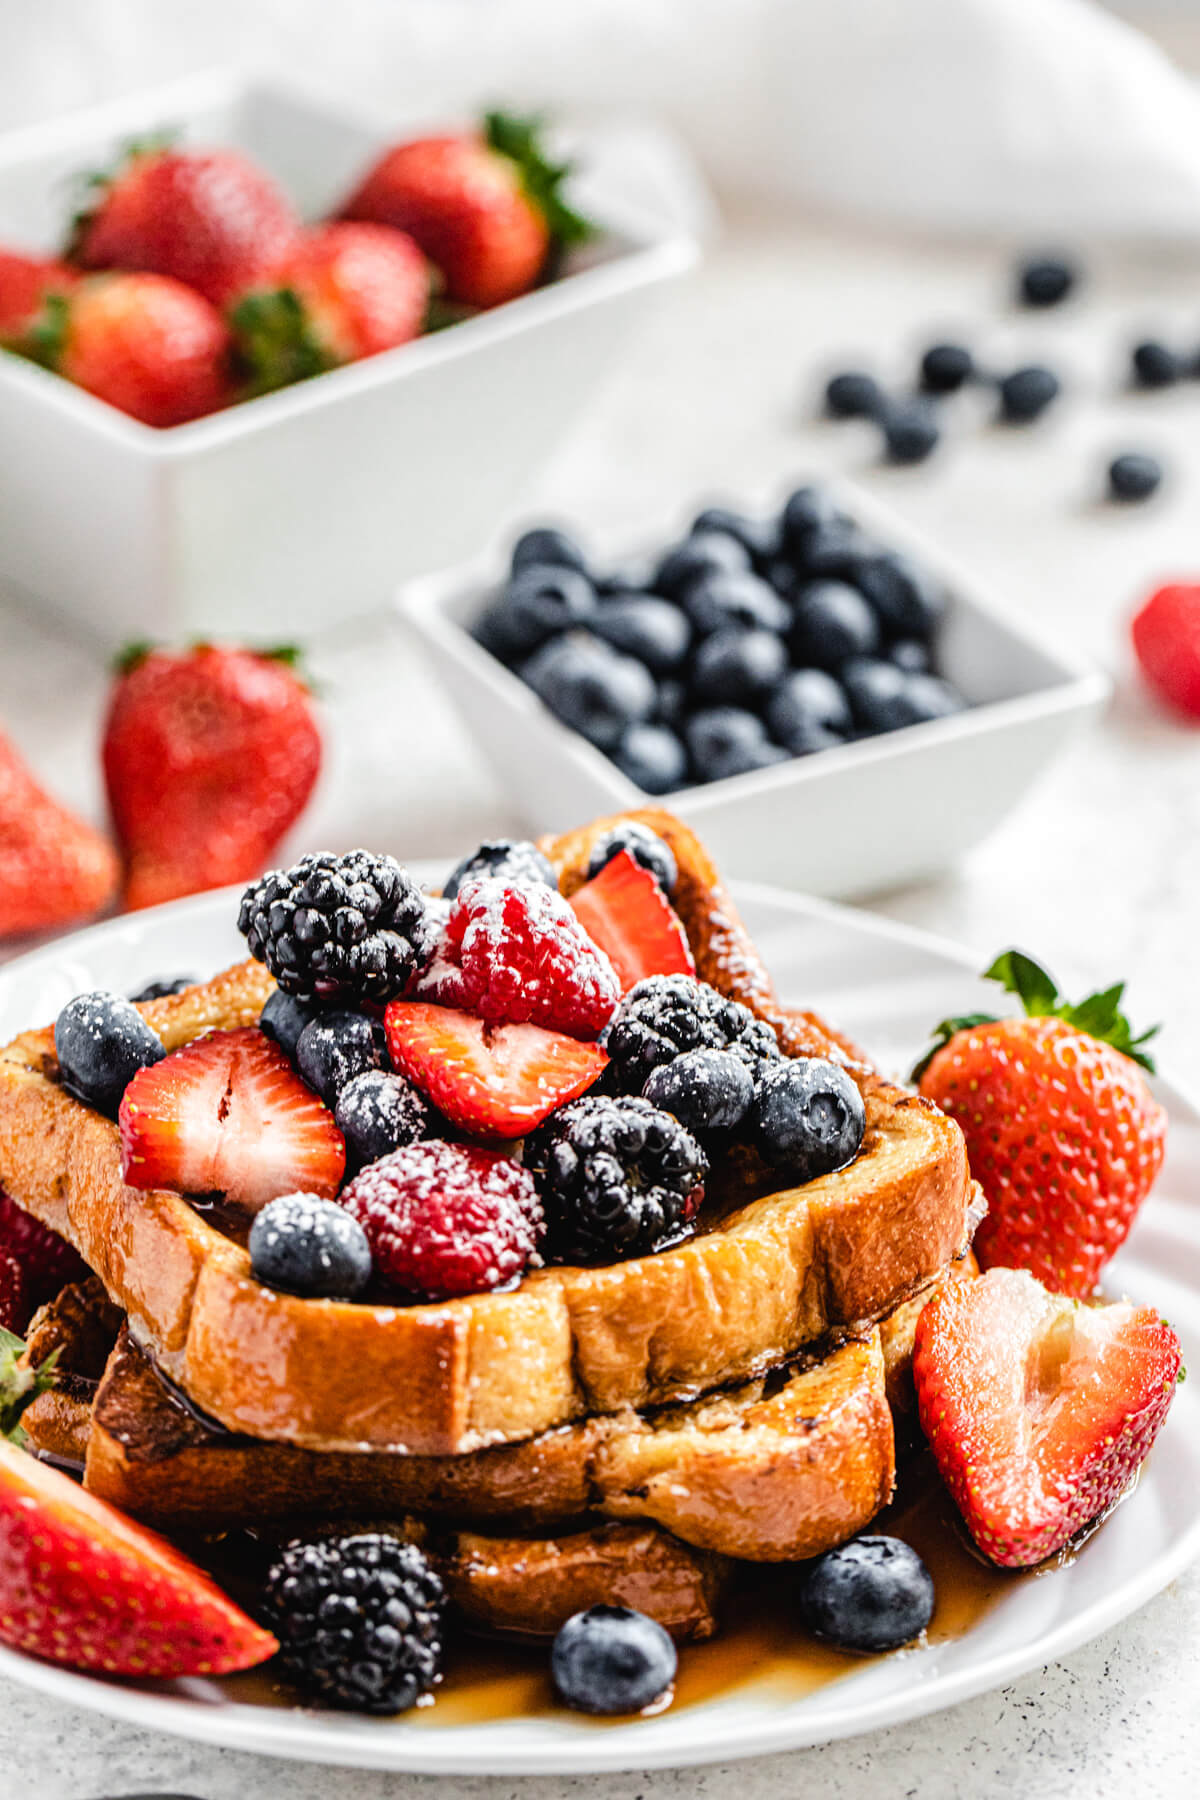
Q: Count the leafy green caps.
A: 7